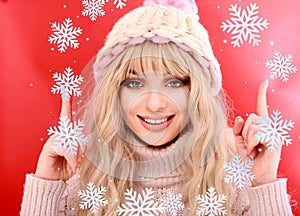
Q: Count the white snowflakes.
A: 13